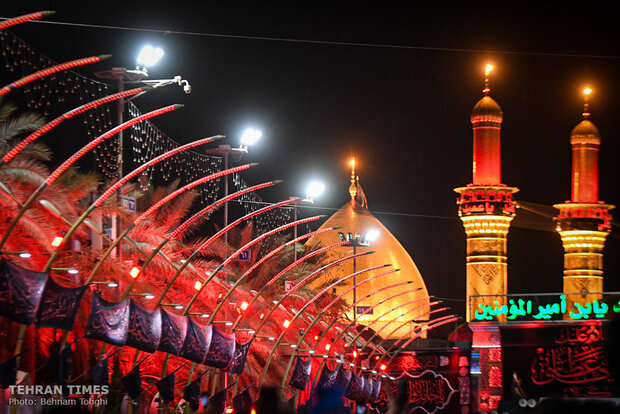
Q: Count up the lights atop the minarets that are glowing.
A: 2